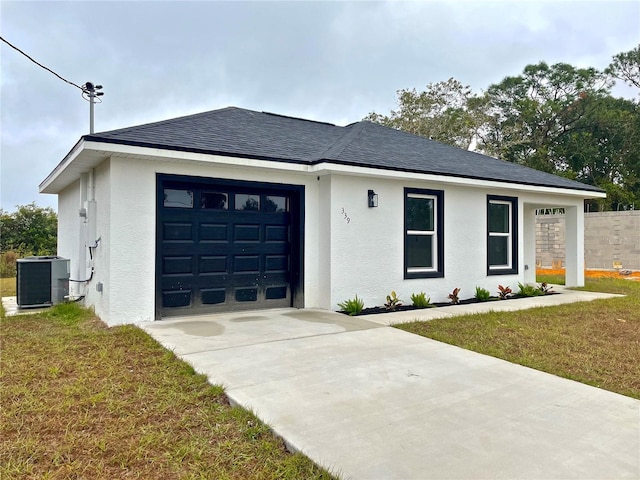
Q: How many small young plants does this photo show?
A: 8